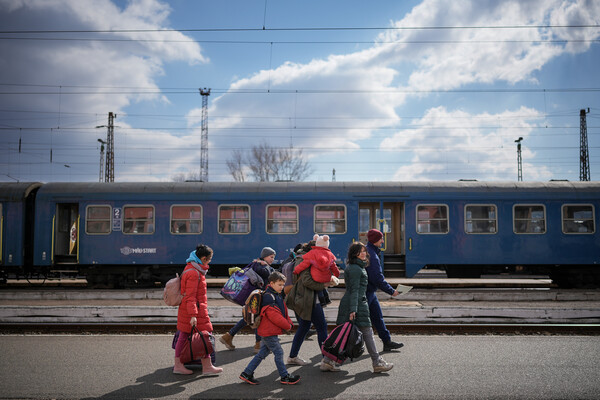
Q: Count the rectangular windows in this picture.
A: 10